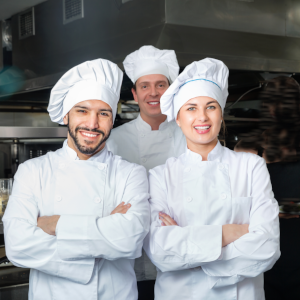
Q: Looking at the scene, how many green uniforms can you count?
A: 0